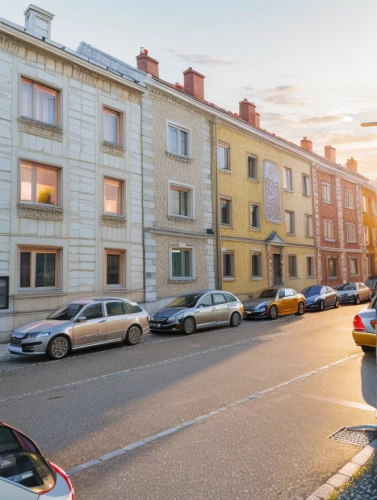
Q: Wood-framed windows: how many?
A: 6